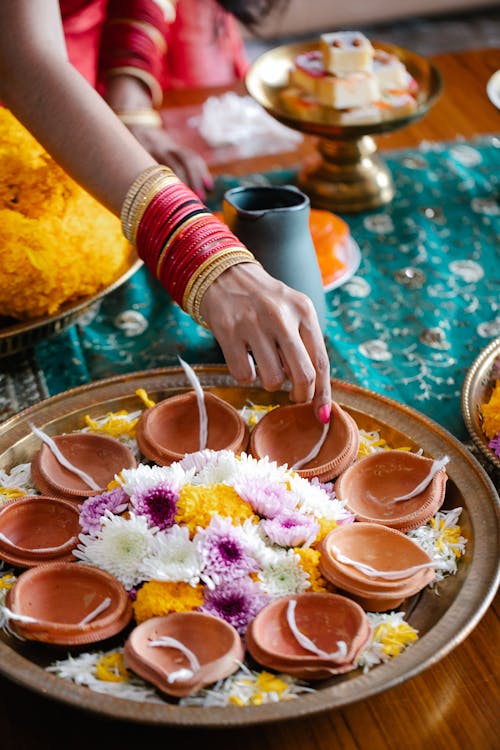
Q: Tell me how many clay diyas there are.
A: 9